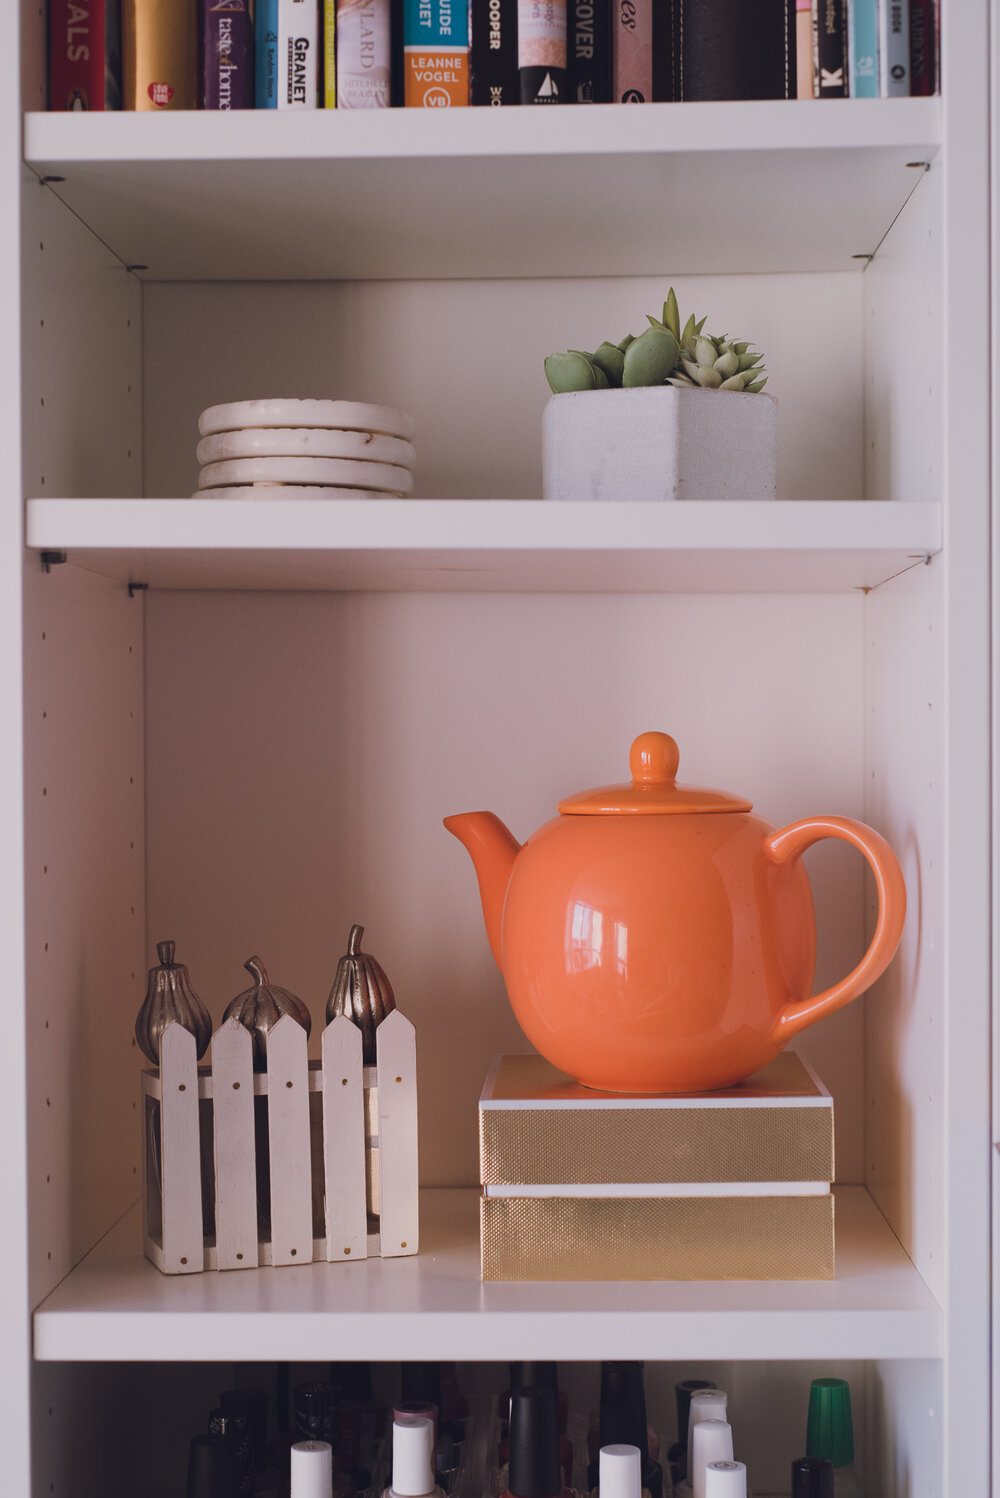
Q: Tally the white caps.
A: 6